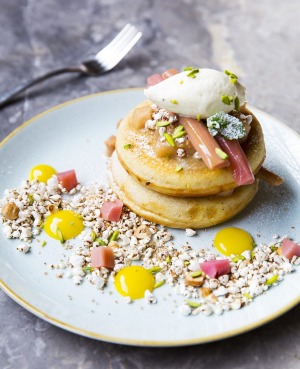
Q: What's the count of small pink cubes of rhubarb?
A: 5